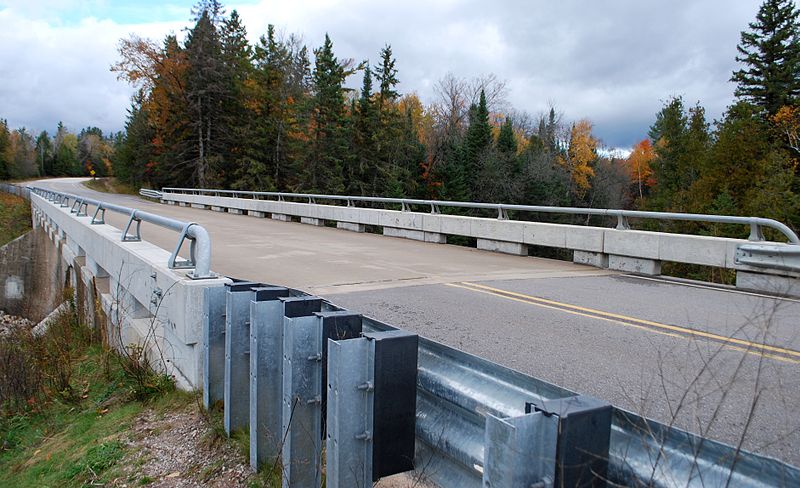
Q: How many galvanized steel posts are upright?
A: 6